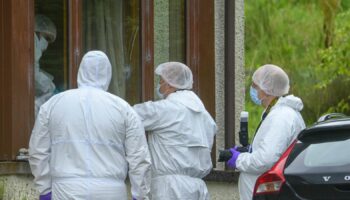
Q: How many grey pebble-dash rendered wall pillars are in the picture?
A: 1